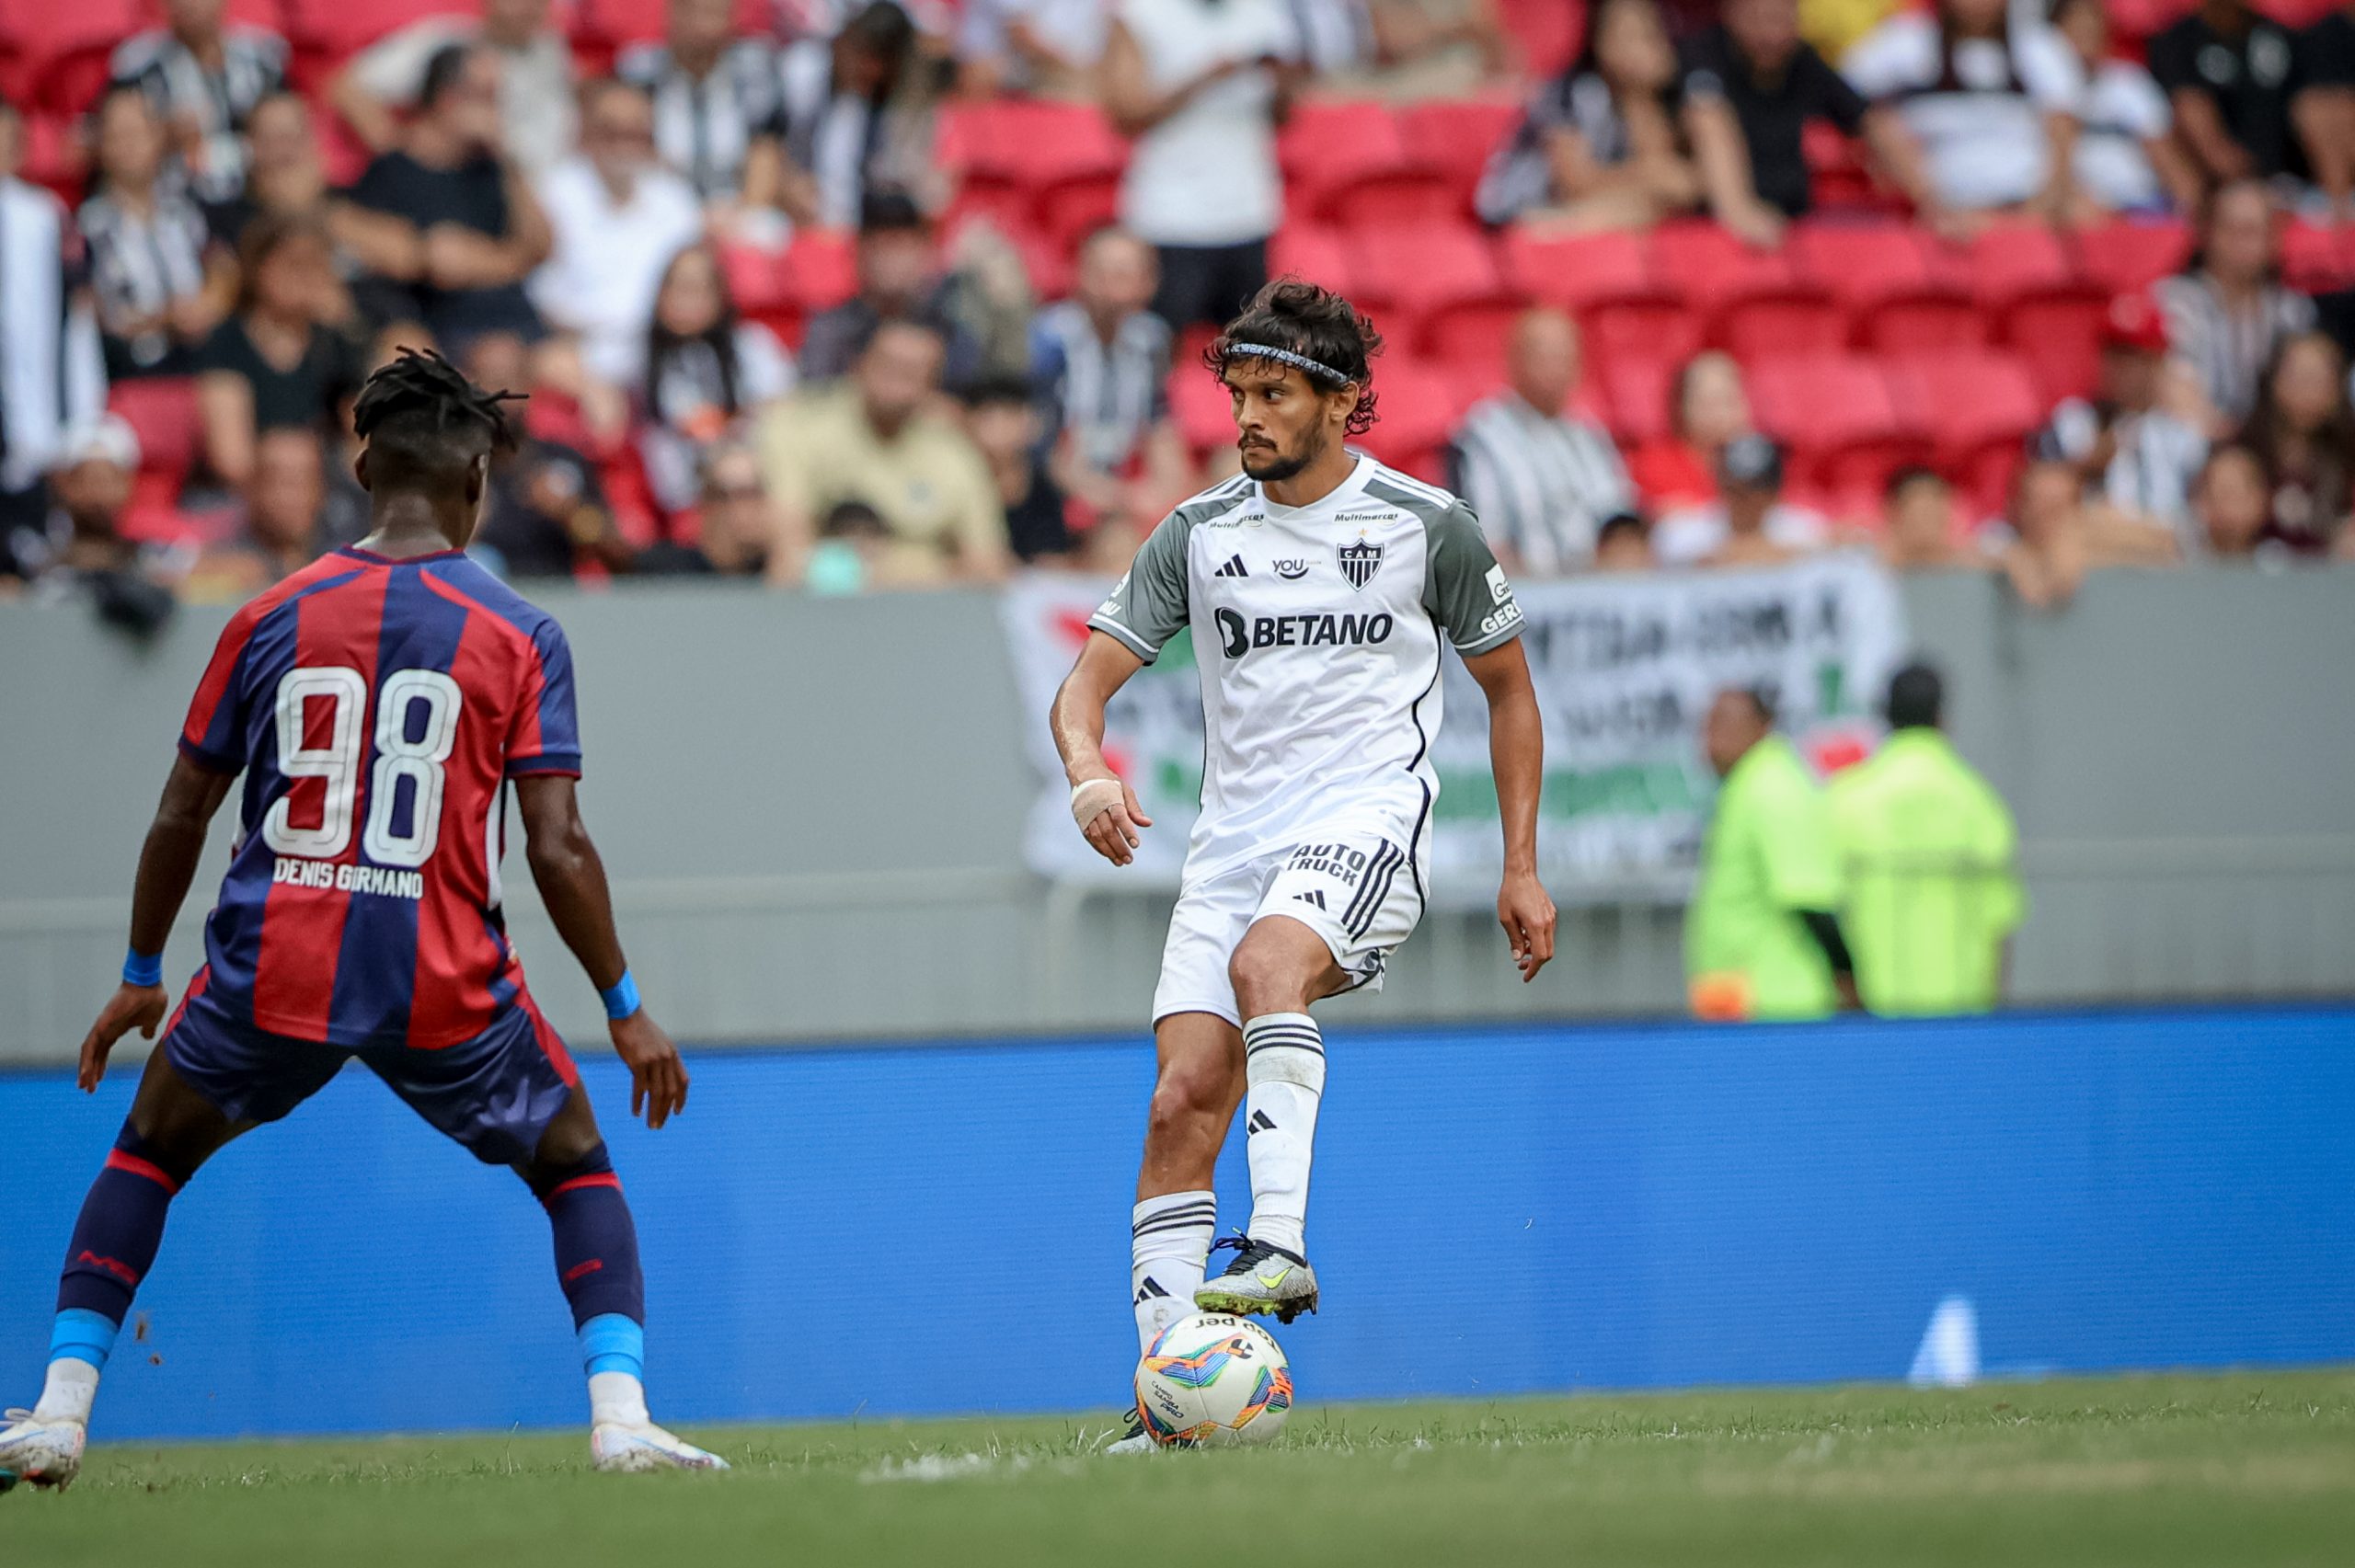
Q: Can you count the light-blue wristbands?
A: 2